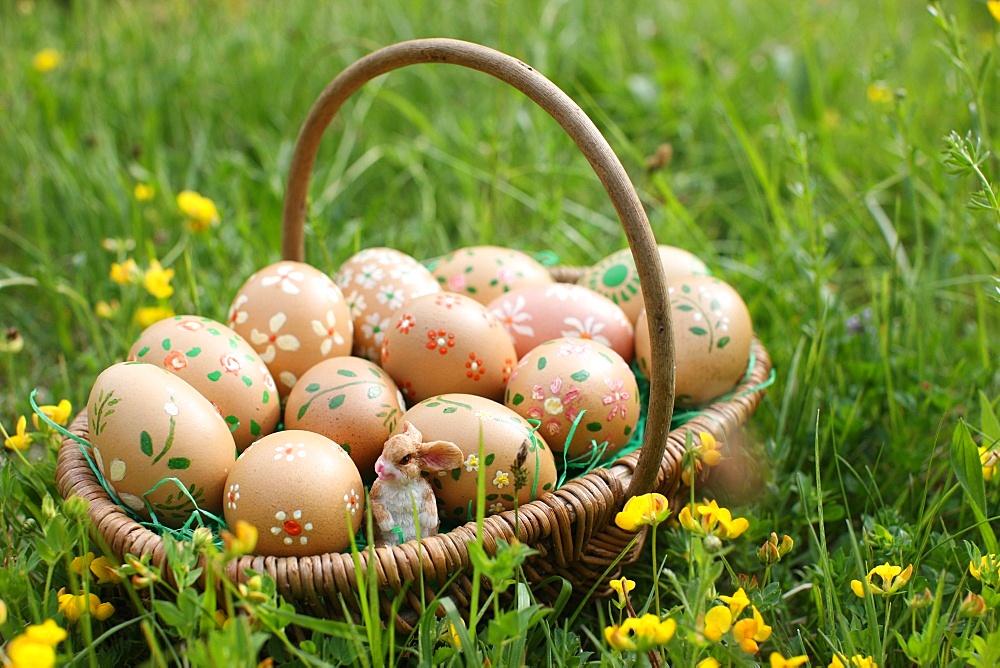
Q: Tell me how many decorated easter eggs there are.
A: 13